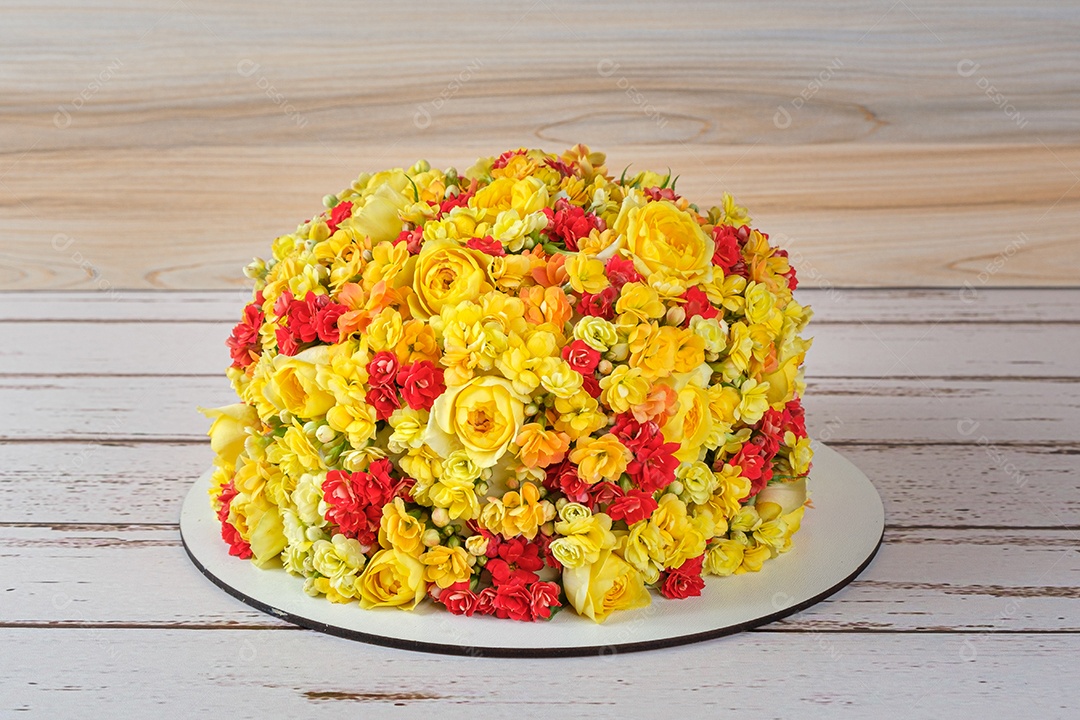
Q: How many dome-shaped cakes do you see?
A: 1